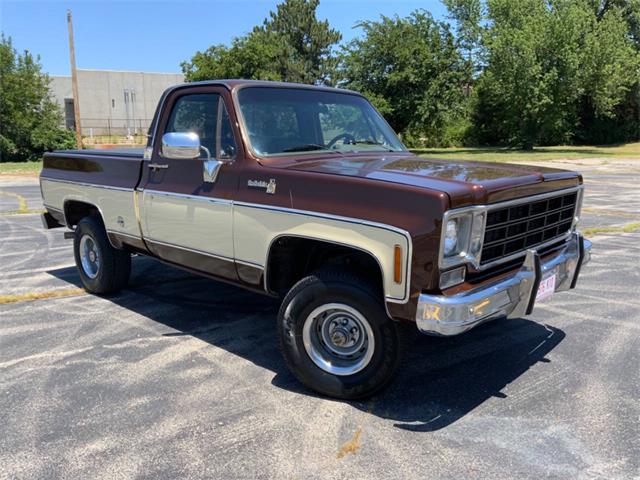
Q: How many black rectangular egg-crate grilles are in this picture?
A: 1